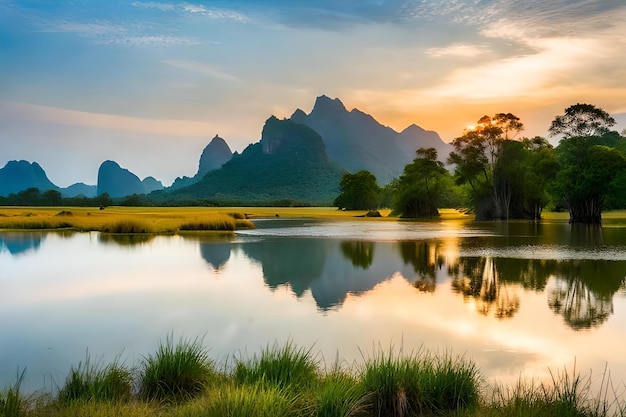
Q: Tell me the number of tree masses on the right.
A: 4